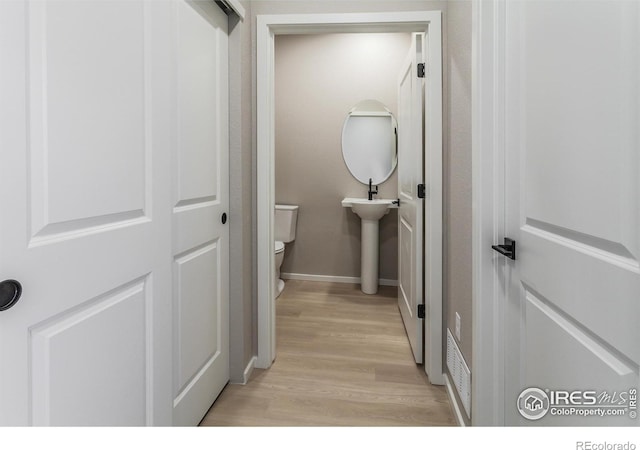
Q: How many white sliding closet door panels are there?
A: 2